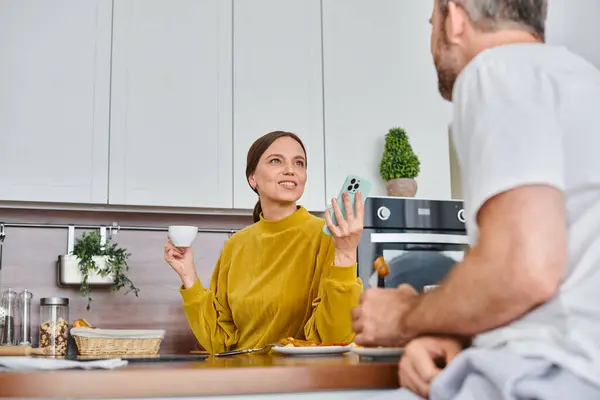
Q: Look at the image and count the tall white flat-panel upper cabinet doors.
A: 4